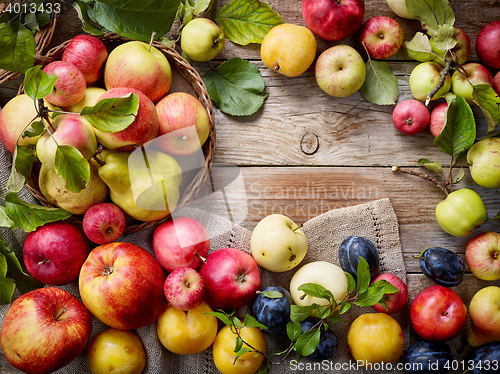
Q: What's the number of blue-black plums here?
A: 6